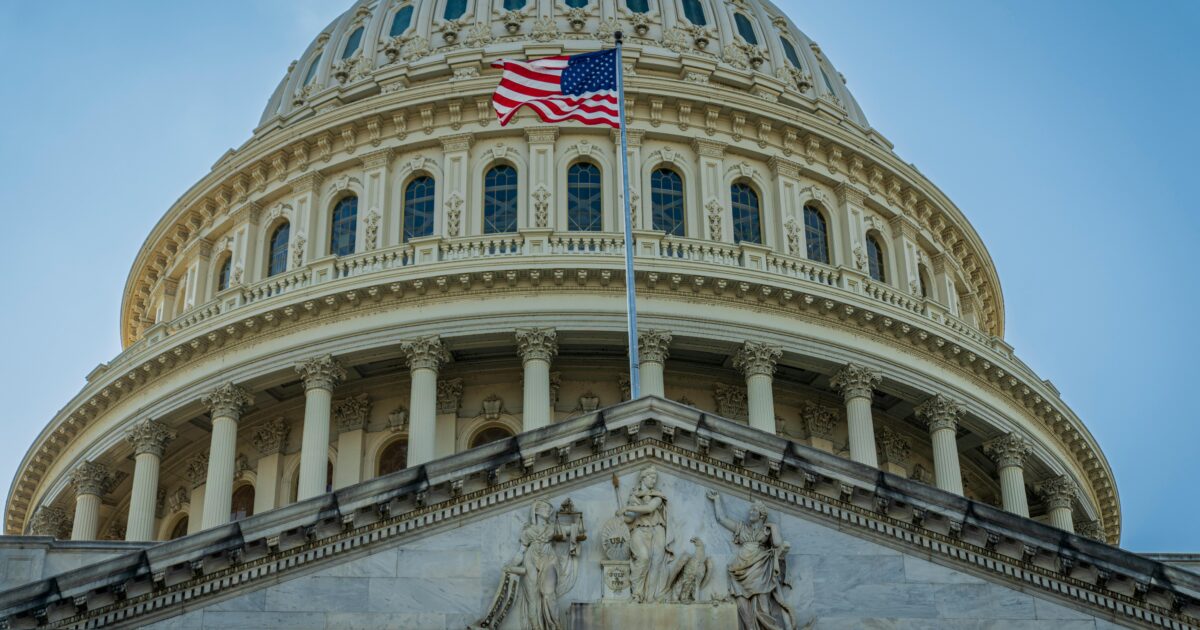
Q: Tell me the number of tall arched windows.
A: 11